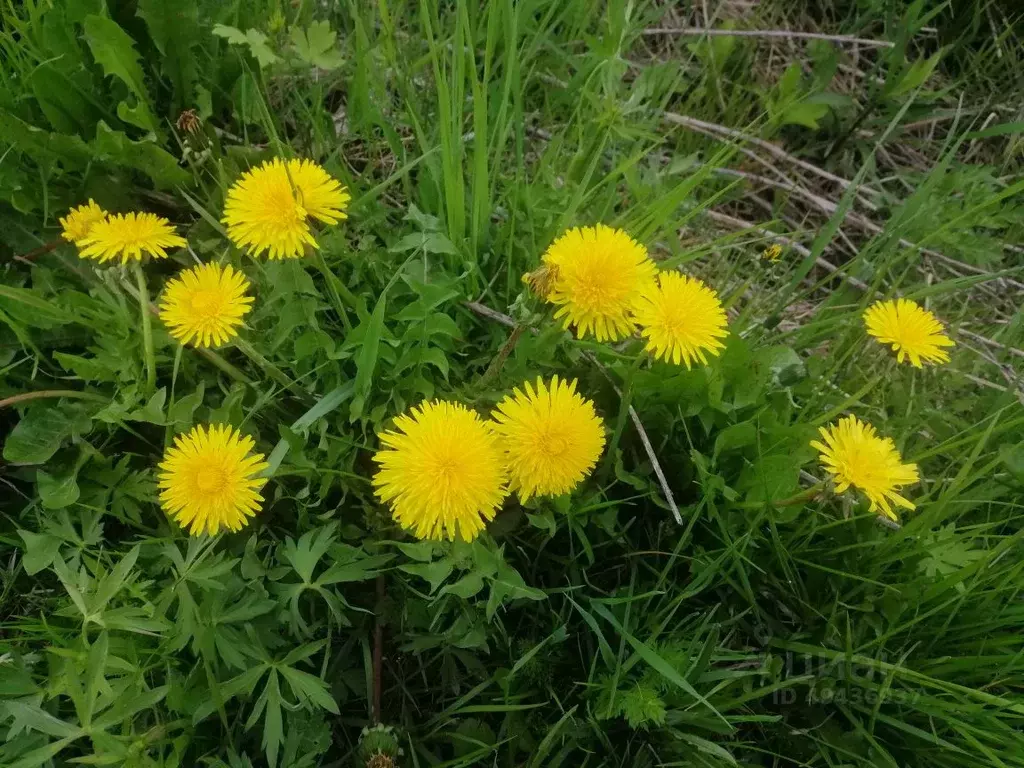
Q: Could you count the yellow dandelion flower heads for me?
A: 11